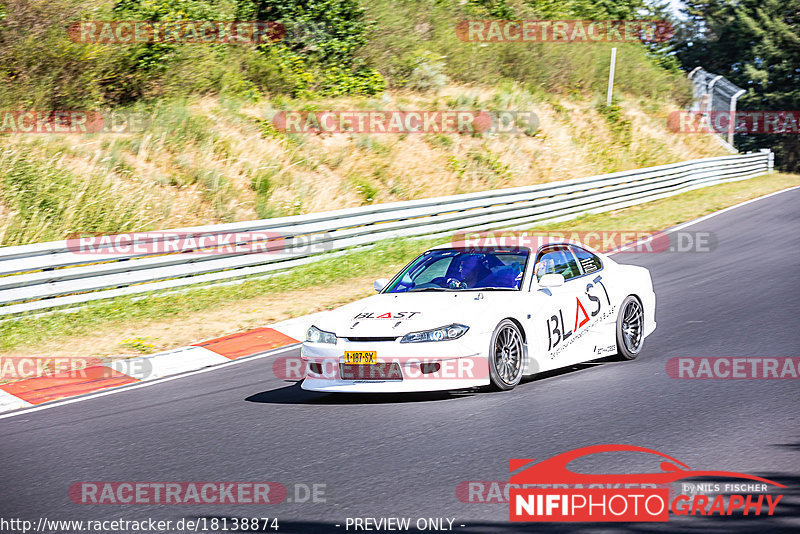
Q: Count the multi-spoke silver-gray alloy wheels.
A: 2